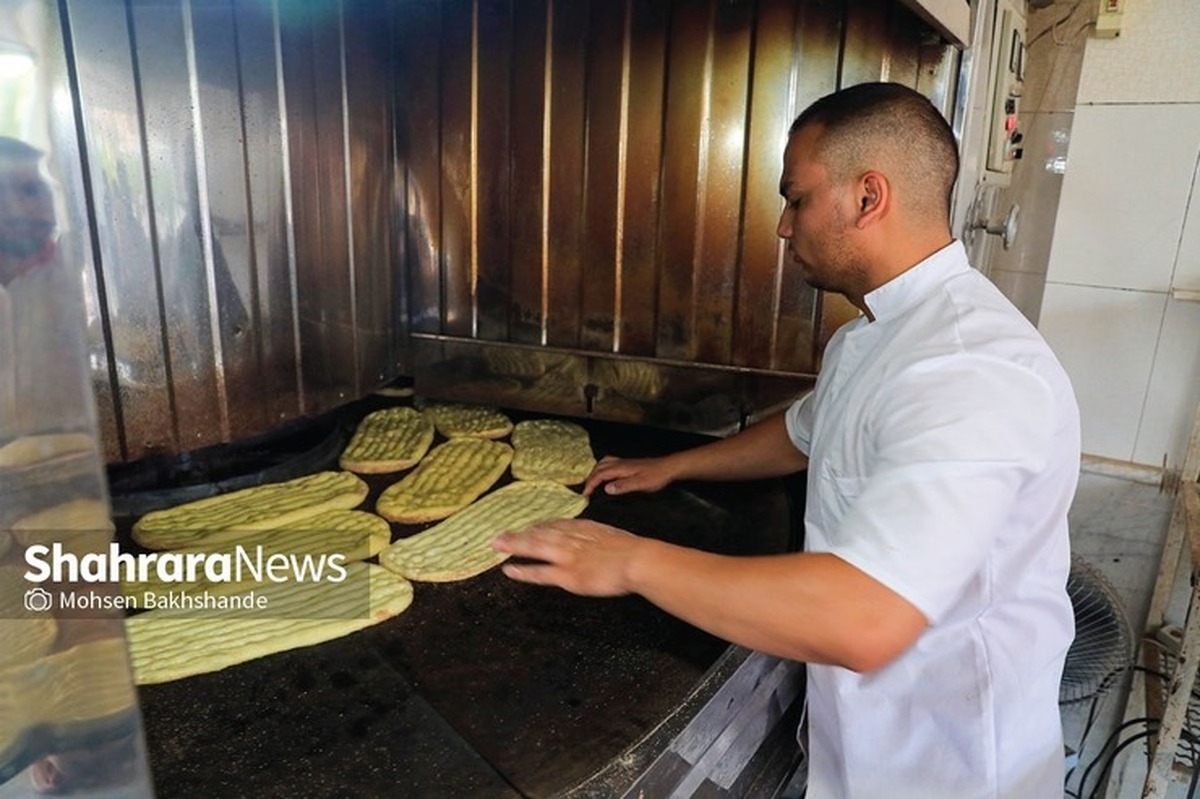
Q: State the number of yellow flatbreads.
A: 8